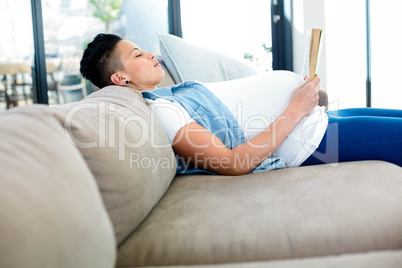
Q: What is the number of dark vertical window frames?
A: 4